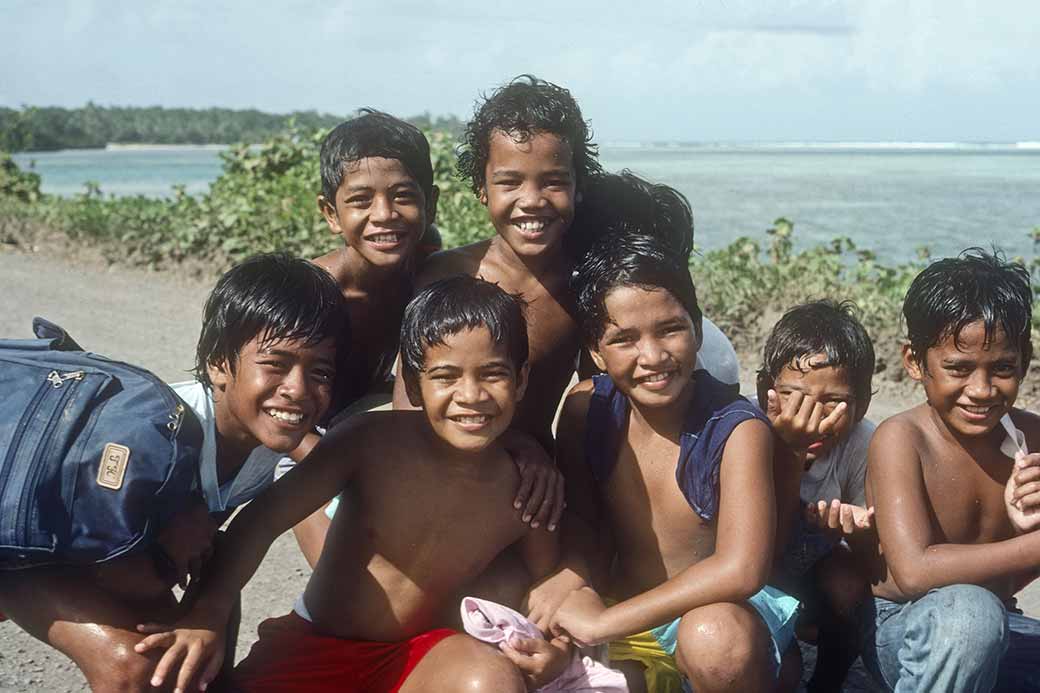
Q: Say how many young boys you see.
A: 8